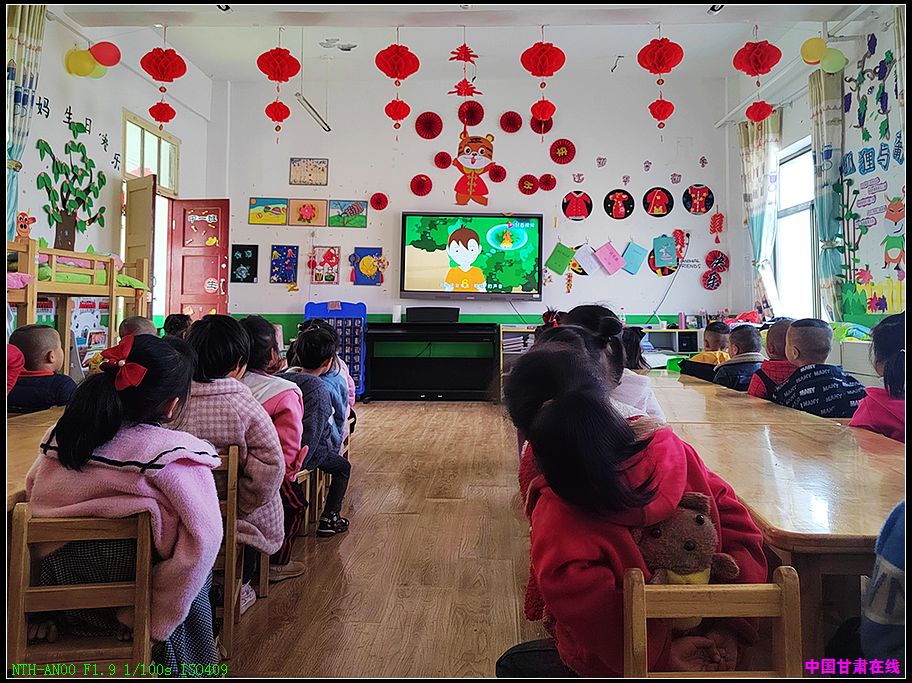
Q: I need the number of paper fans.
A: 13